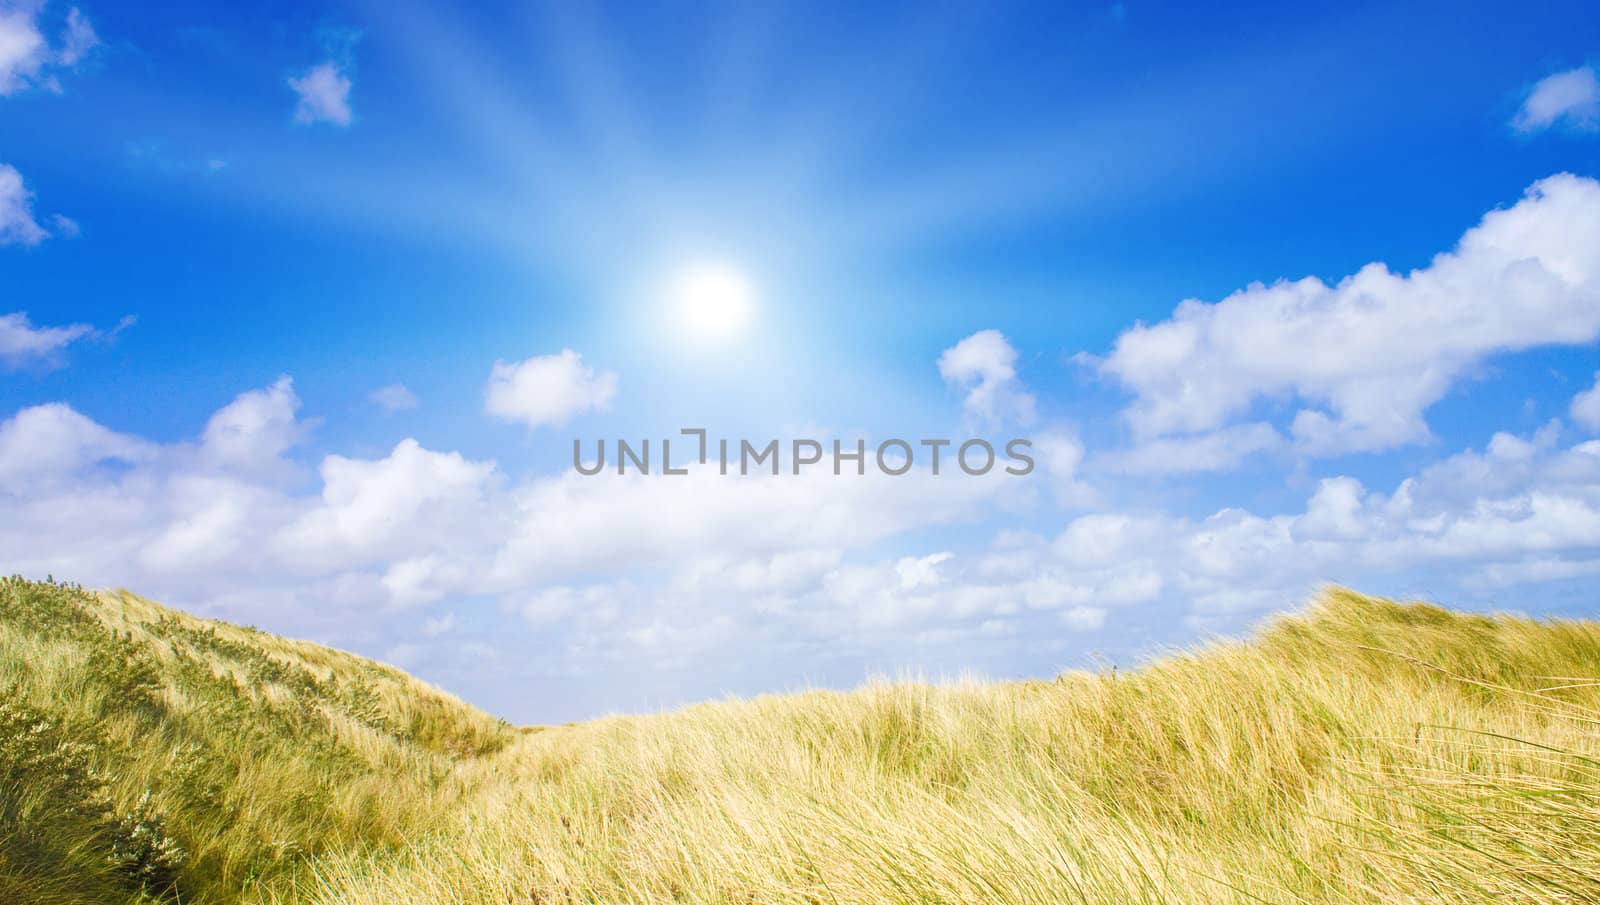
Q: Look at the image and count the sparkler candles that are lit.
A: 0